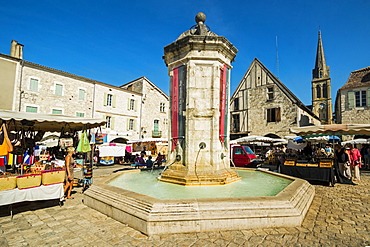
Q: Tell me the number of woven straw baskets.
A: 3